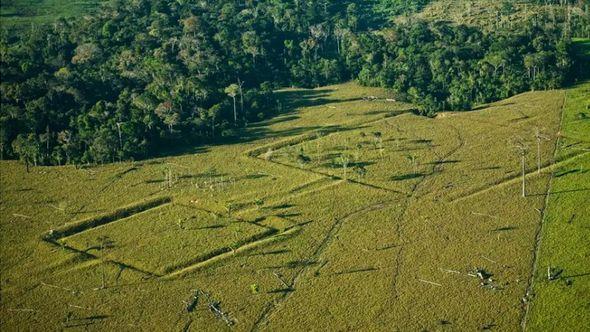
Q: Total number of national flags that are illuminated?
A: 0